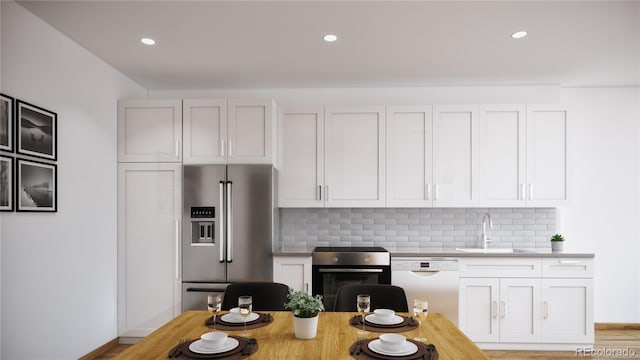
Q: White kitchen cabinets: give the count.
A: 14